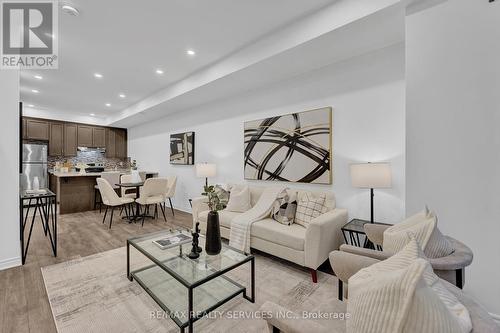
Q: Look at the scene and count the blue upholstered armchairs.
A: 0